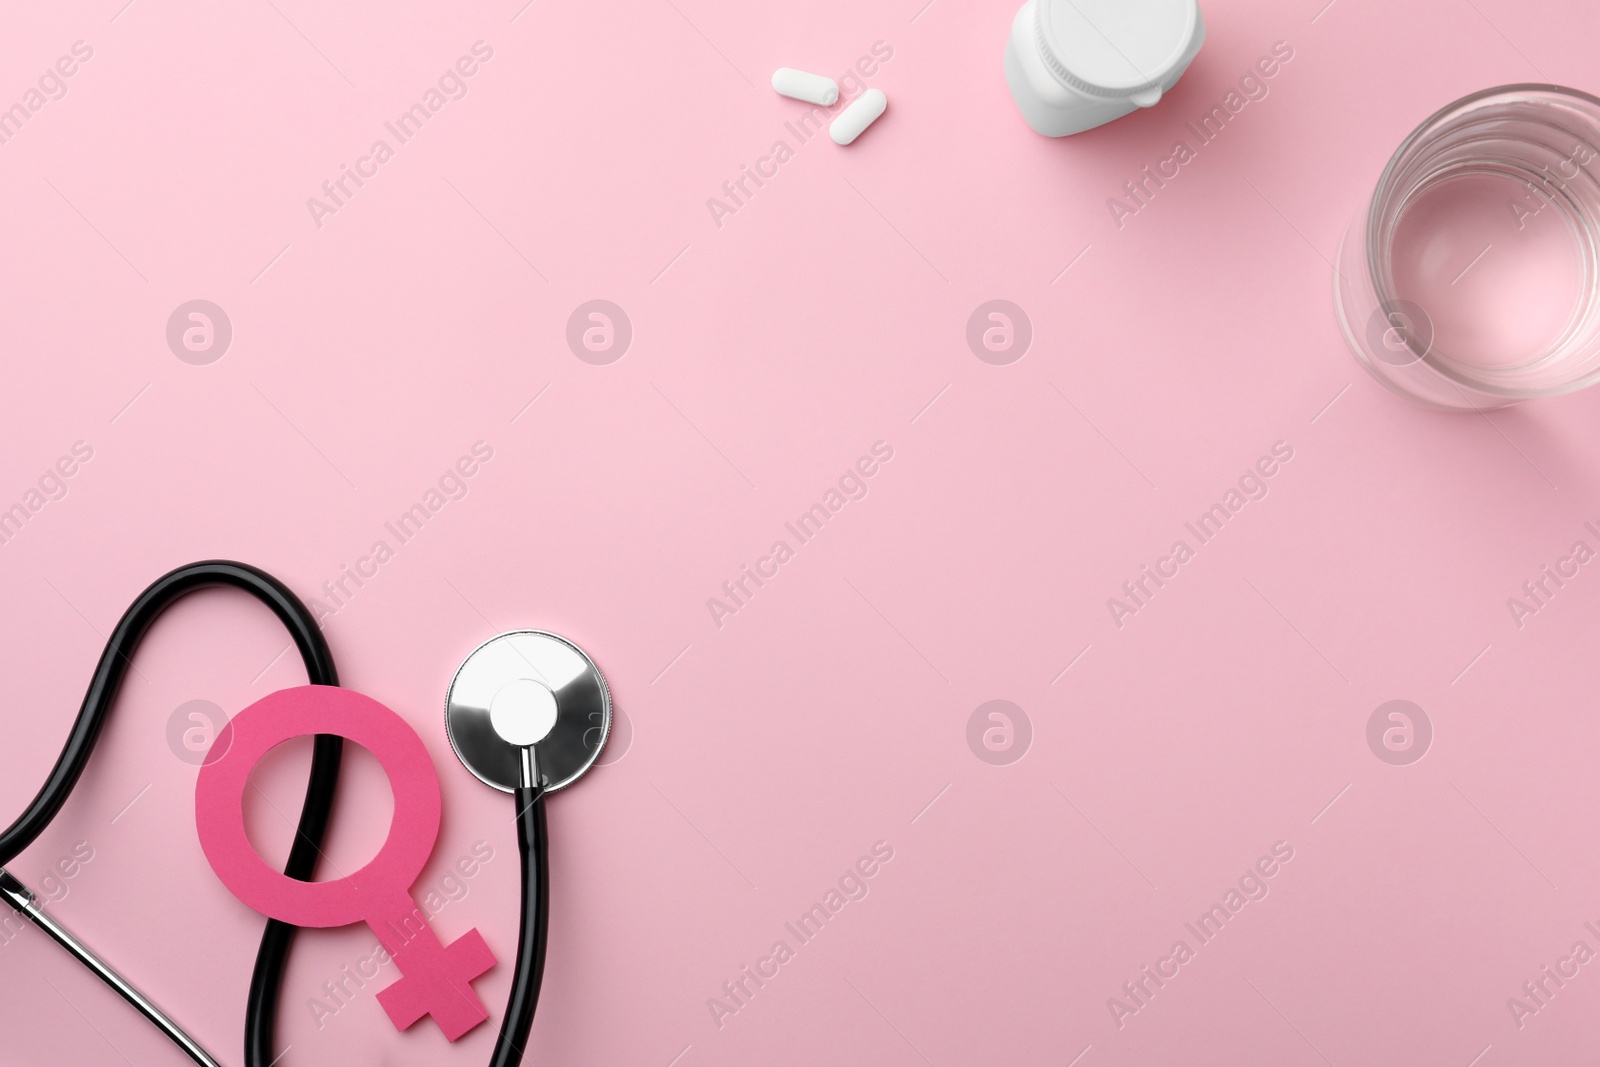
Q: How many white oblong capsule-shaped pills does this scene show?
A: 2